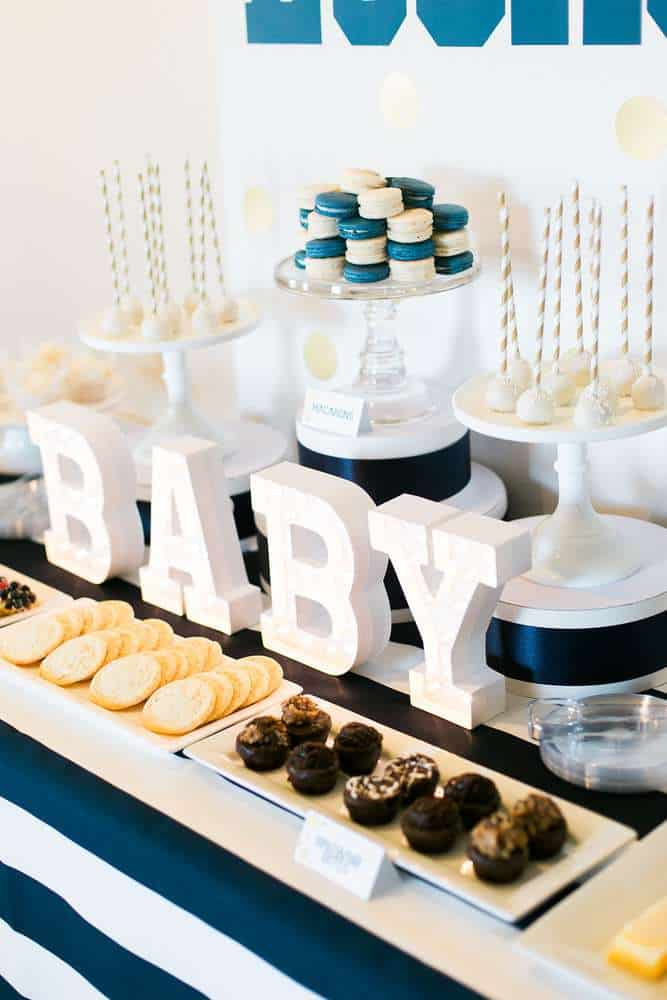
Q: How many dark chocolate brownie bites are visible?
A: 10